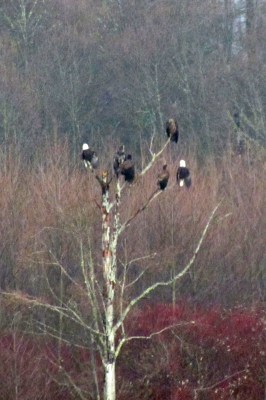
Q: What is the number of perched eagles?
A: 6